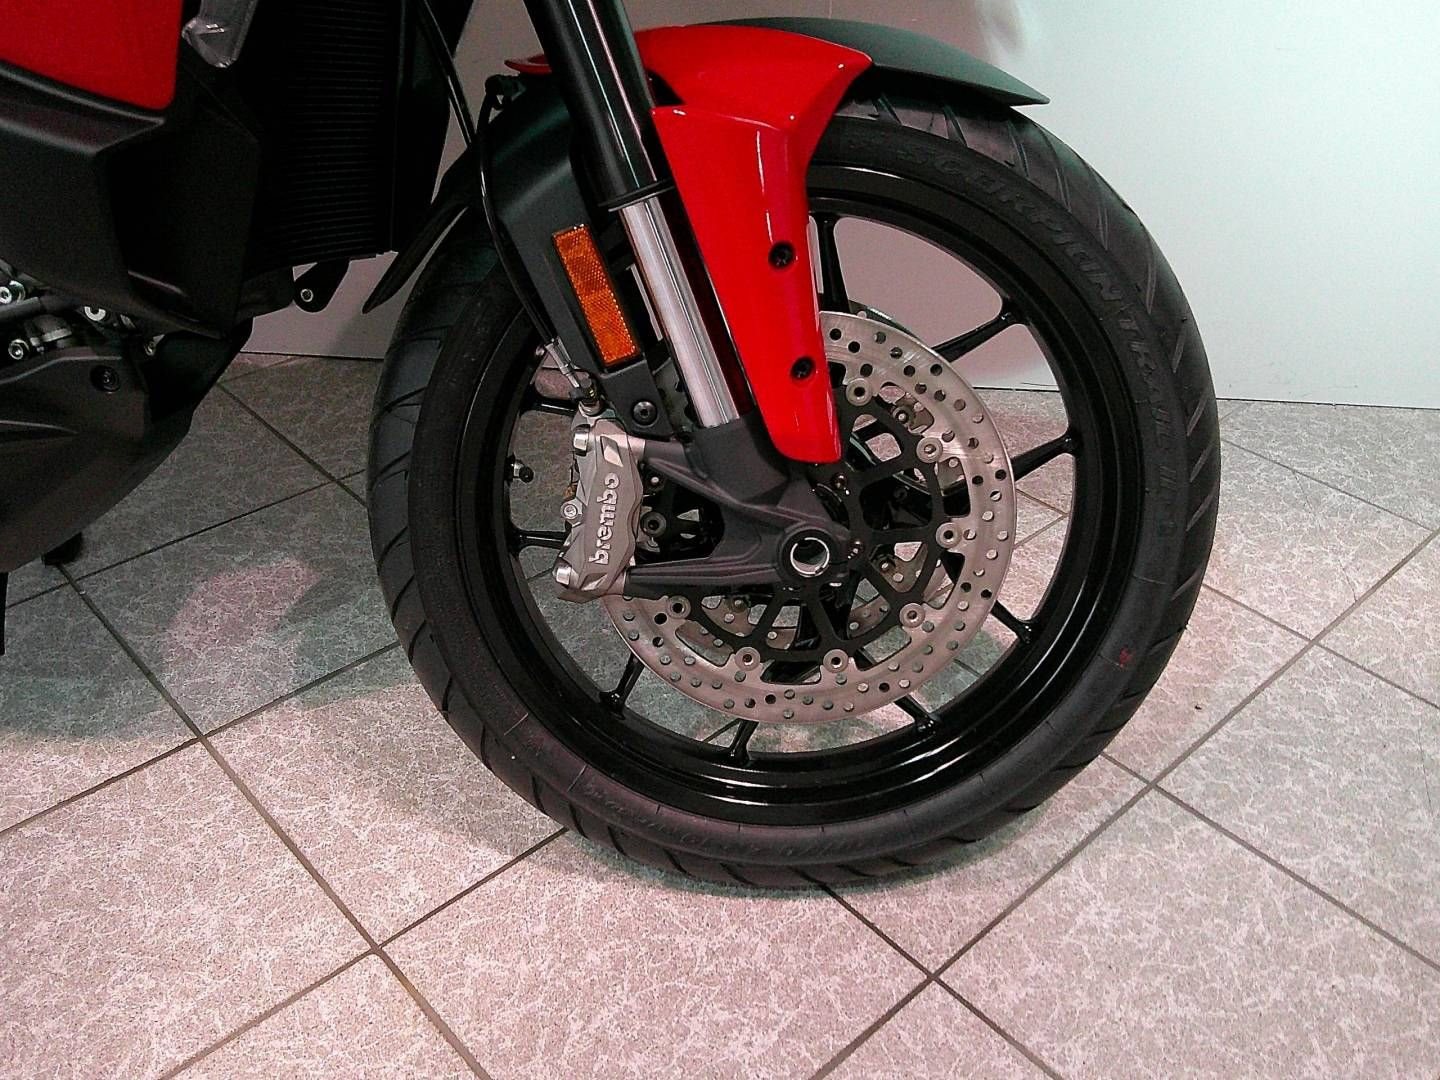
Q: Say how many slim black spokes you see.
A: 9